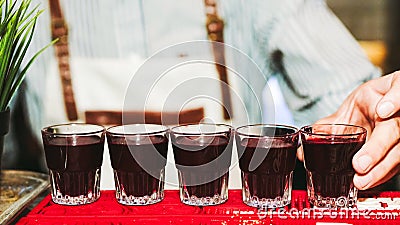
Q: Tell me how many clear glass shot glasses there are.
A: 5